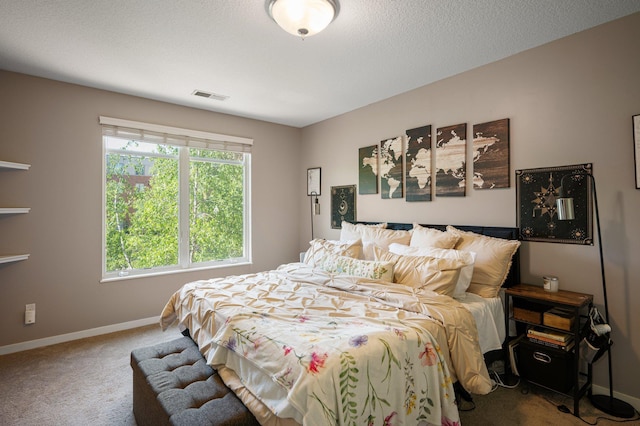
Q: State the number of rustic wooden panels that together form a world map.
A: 5